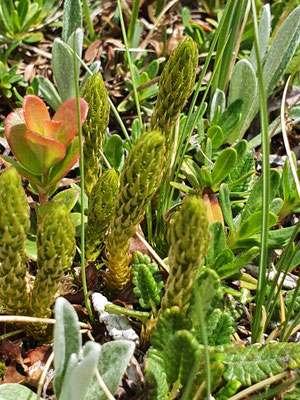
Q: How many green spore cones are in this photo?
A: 7